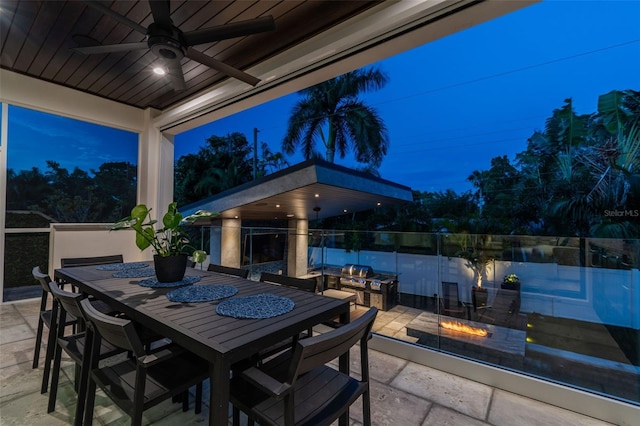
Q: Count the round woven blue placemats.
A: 5